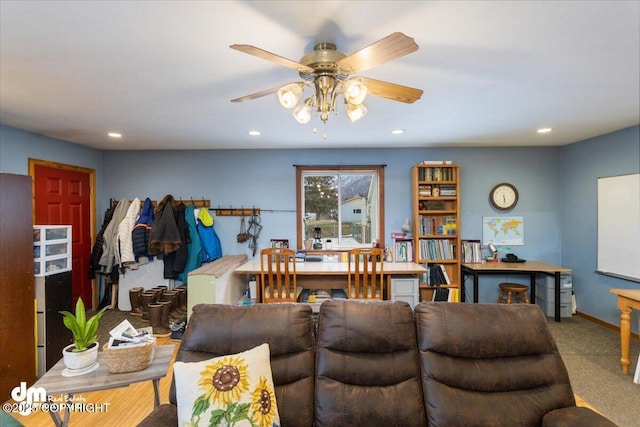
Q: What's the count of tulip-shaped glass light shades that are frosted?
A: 4